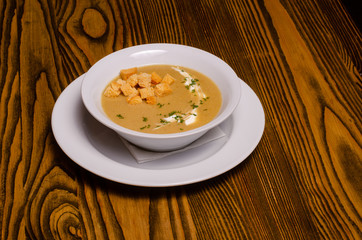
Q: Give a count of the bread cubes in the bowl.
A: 13